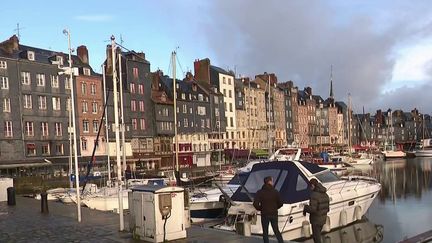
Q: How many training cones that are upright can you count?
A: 0